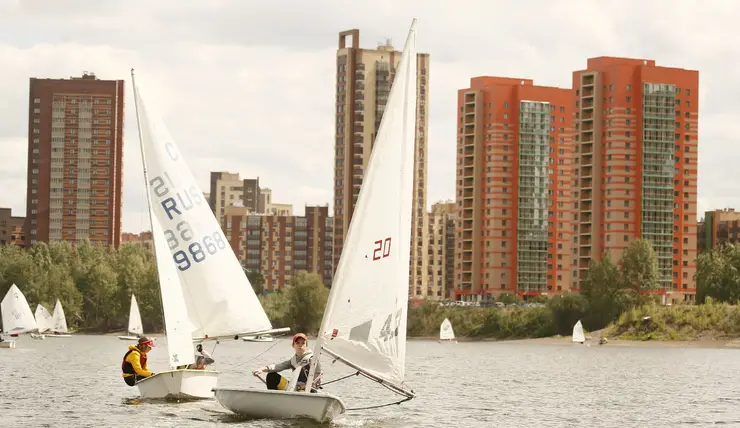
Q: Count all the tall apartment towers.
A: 4